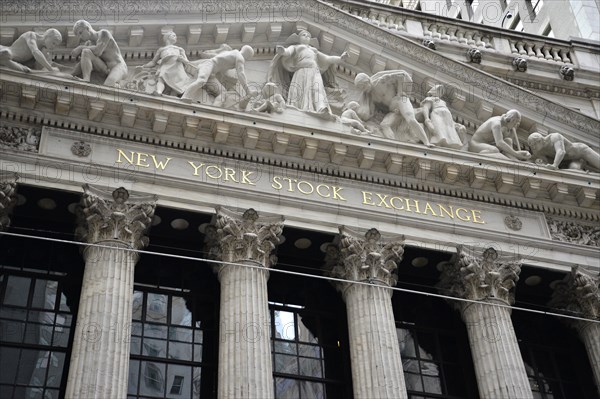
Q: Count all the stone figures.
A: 11